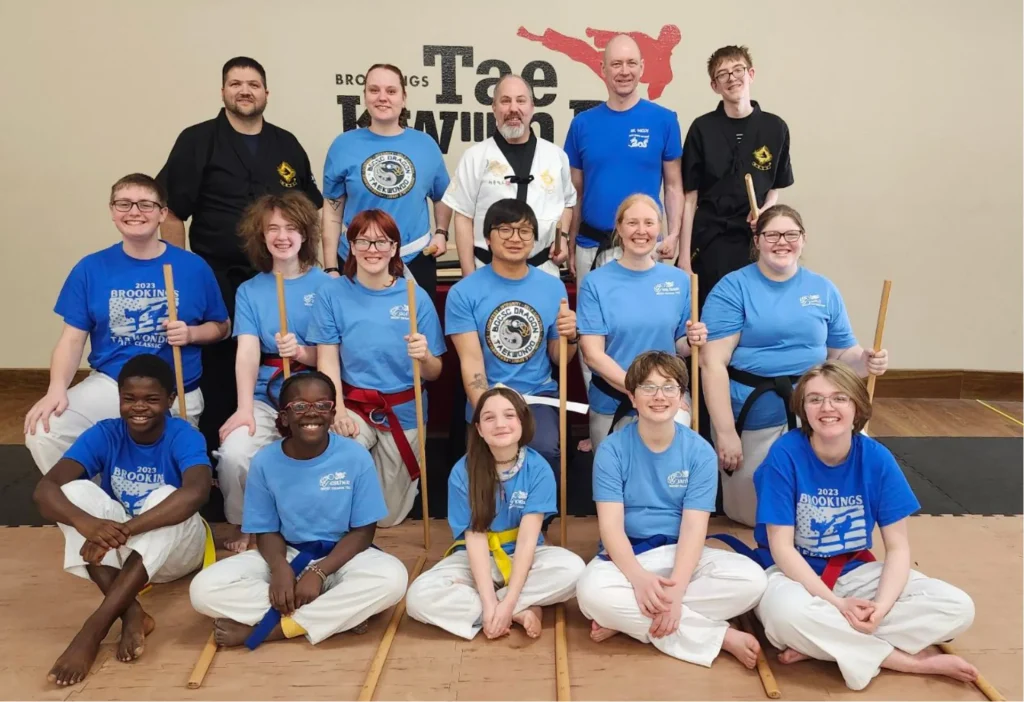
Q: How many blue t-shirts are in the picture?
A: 13